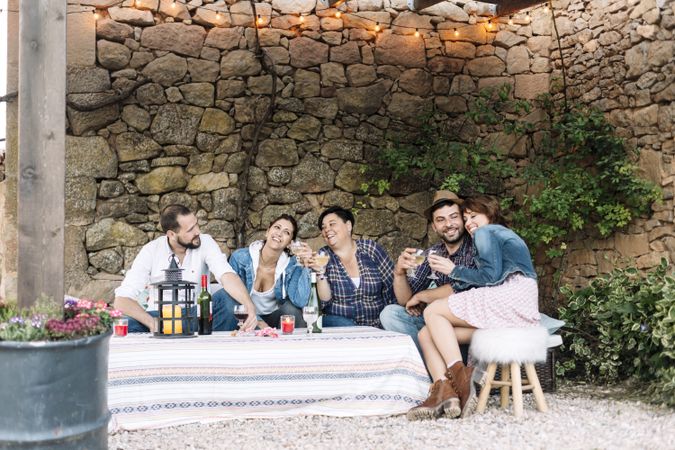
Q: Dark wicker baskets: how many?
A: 1